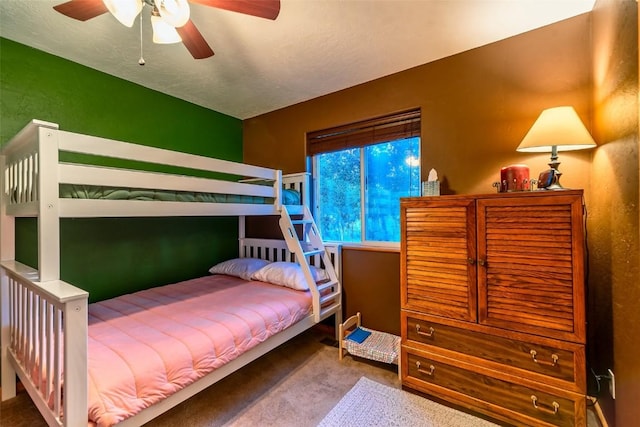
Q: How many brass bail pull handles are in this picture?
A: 4